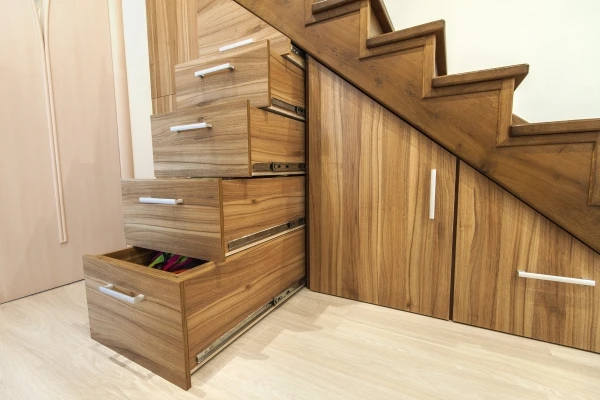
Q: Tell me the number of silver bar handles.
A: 7